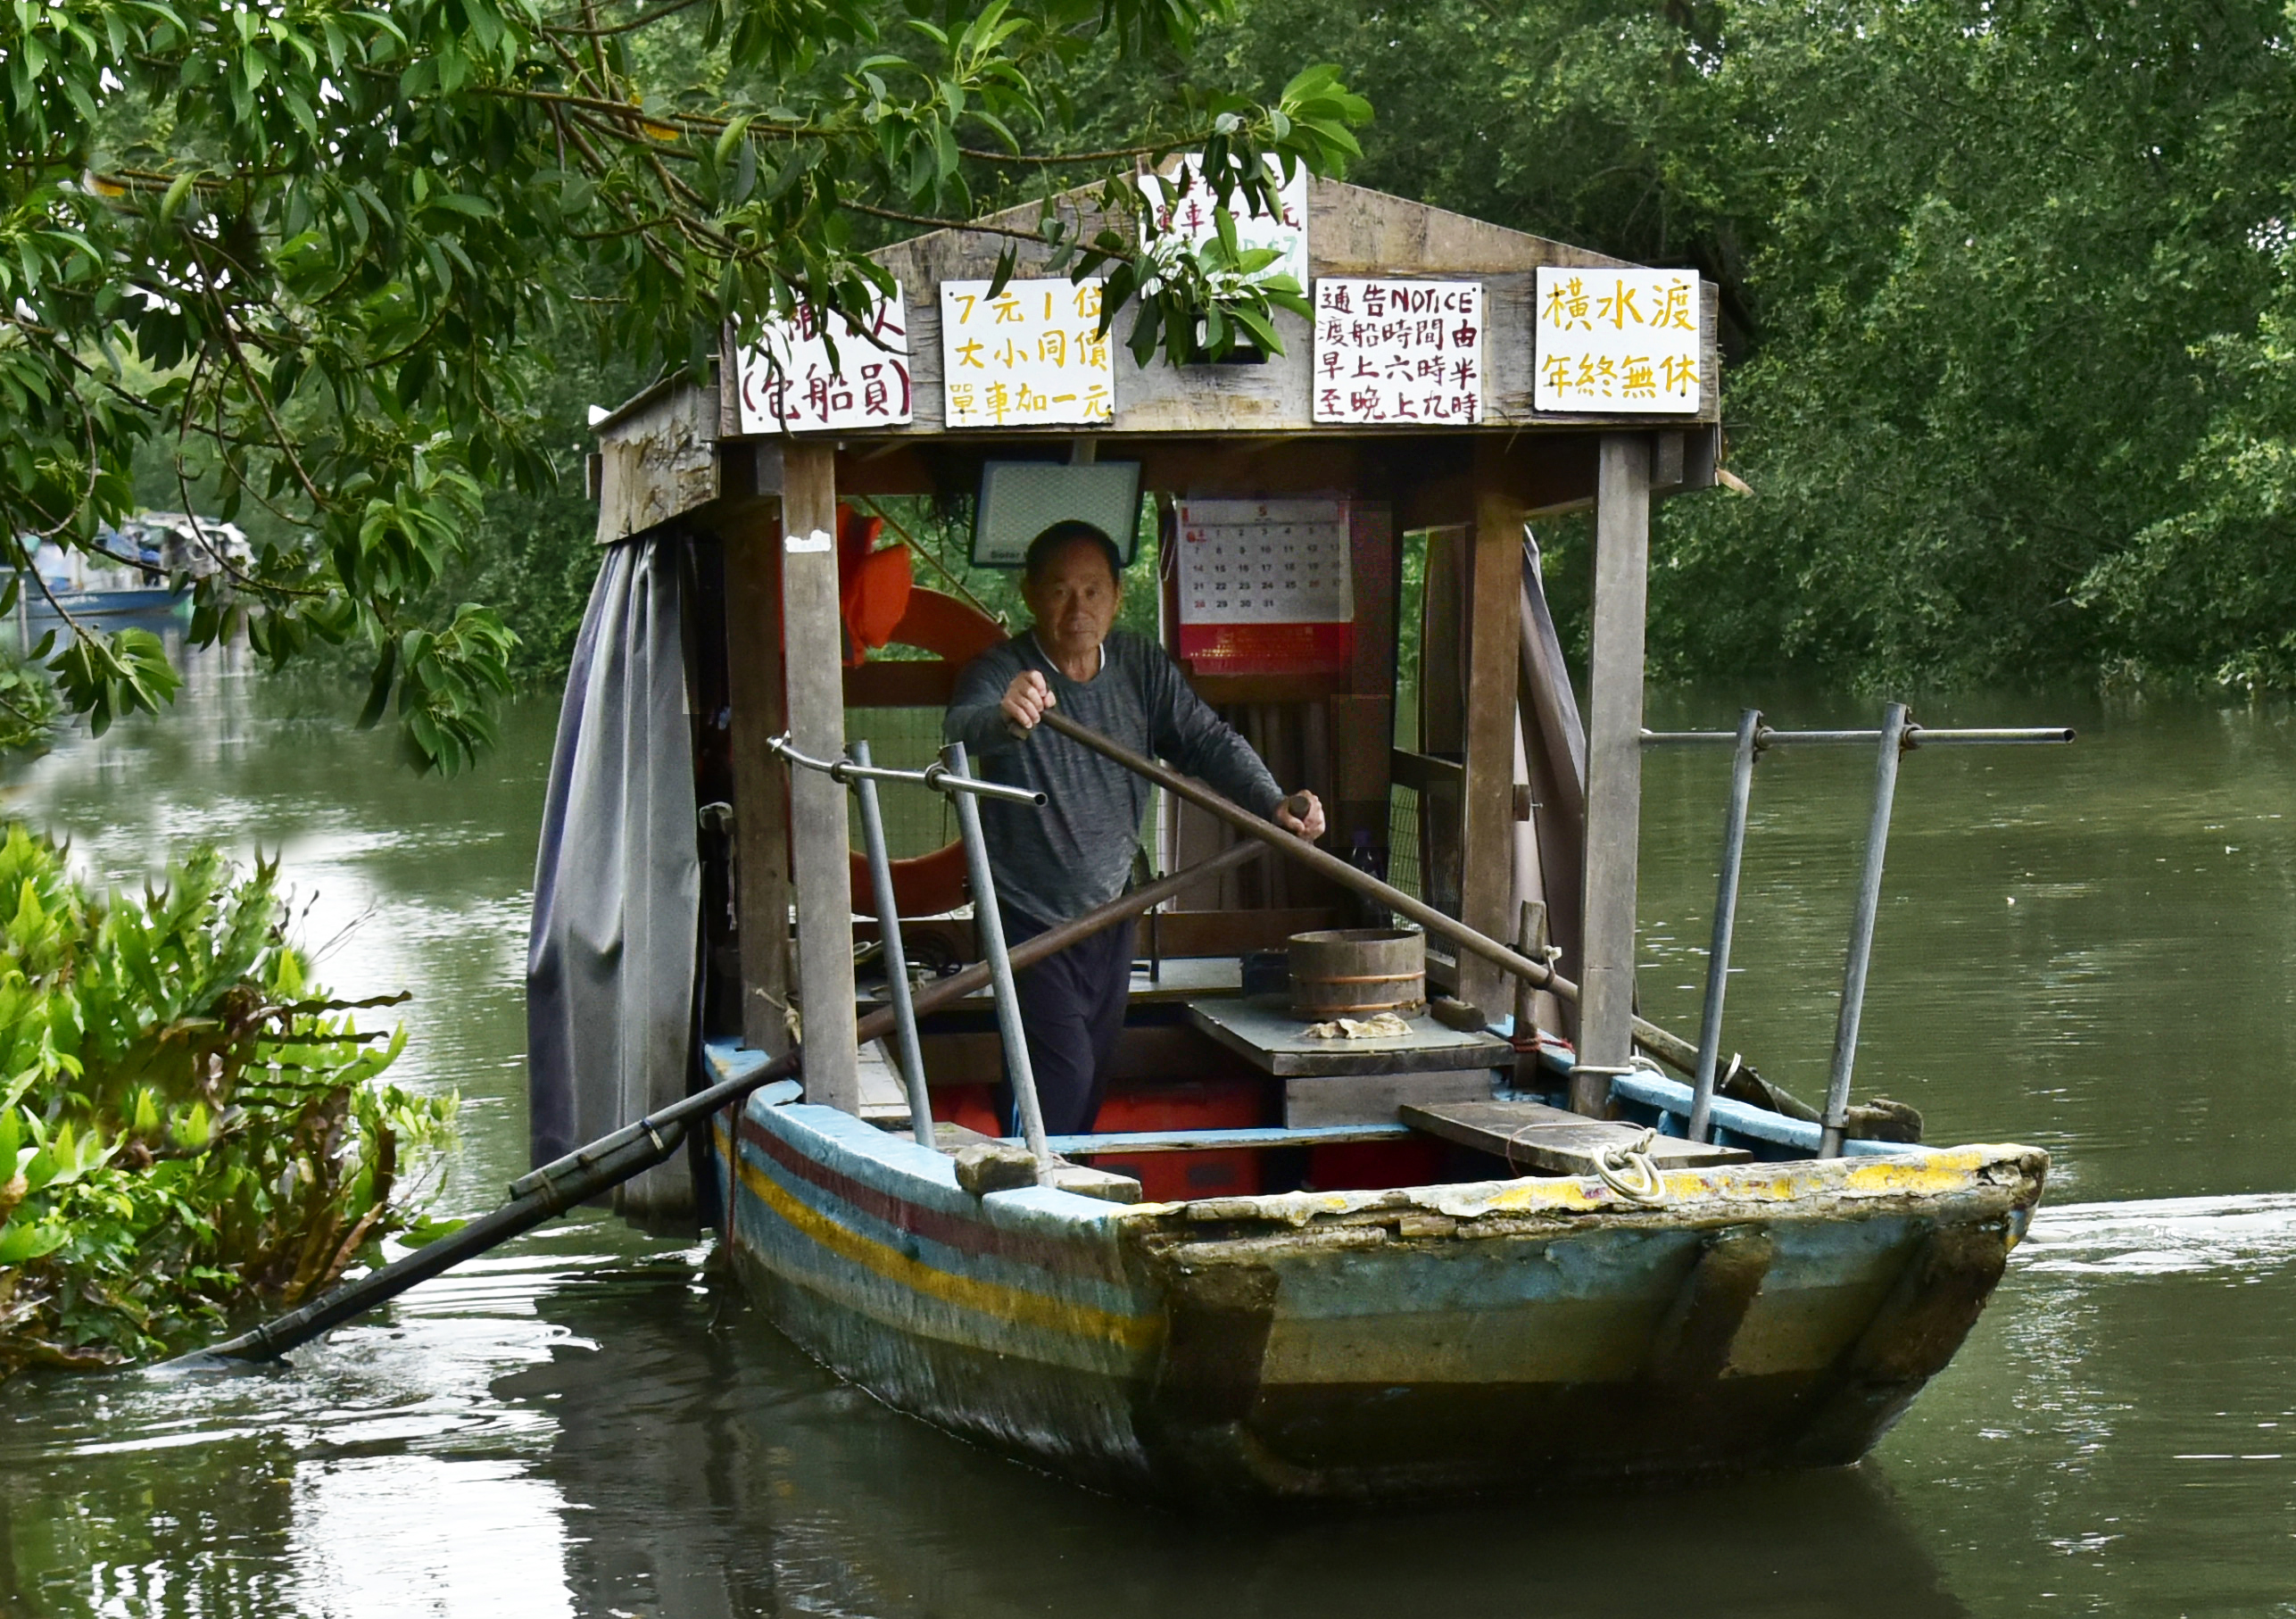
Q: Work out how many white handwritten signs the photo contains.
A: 5